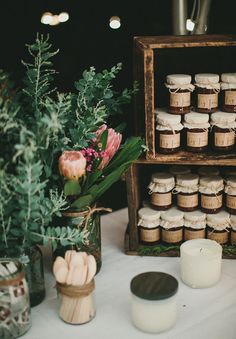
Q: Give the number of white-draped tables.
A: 1